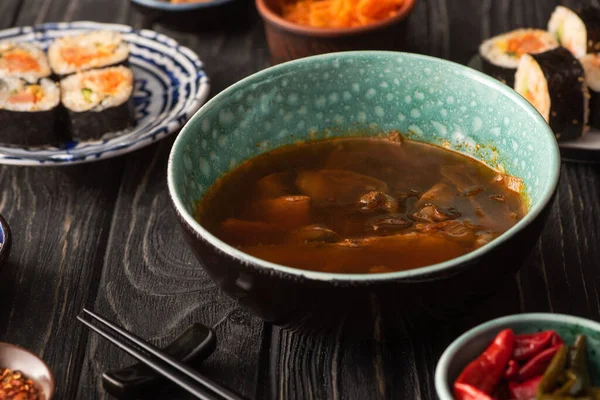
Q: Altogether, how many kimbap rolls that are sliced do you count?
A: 8